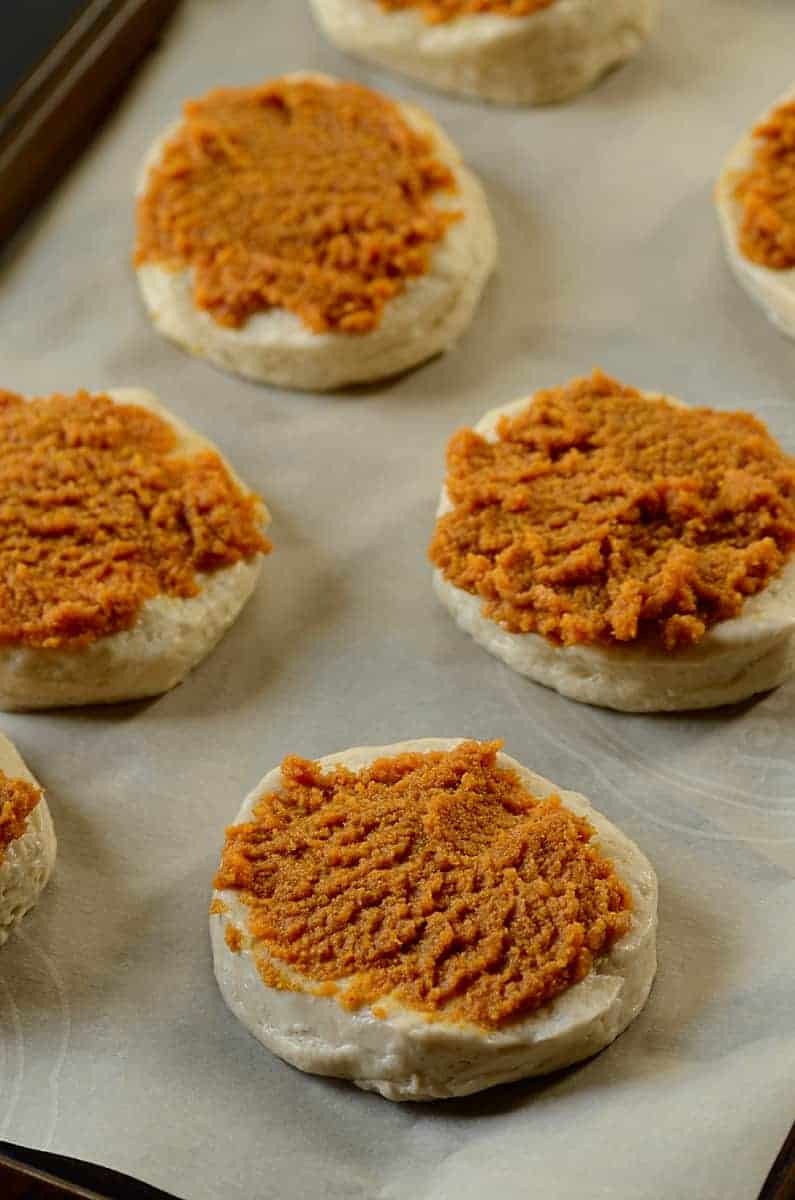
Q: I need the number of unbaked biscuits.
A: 7